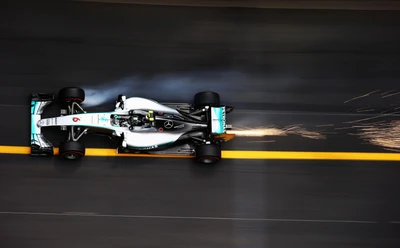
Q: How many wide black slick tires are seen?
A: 4